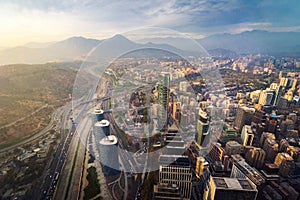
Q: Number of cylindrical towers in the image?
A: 3